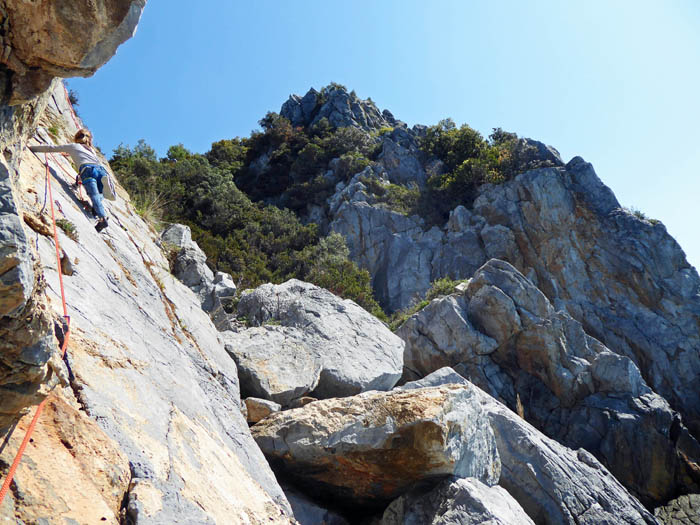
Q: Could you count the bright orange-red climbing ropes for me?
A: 1